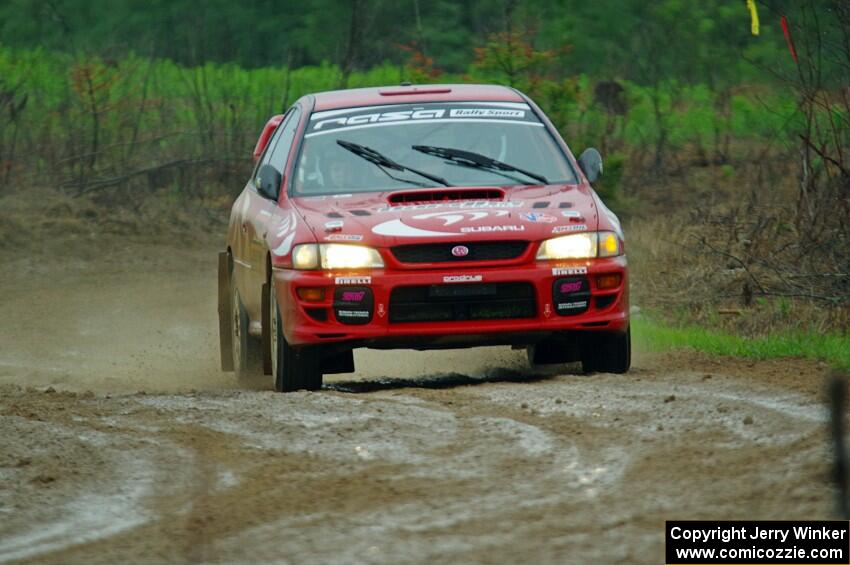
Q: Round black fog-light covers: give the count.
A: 2